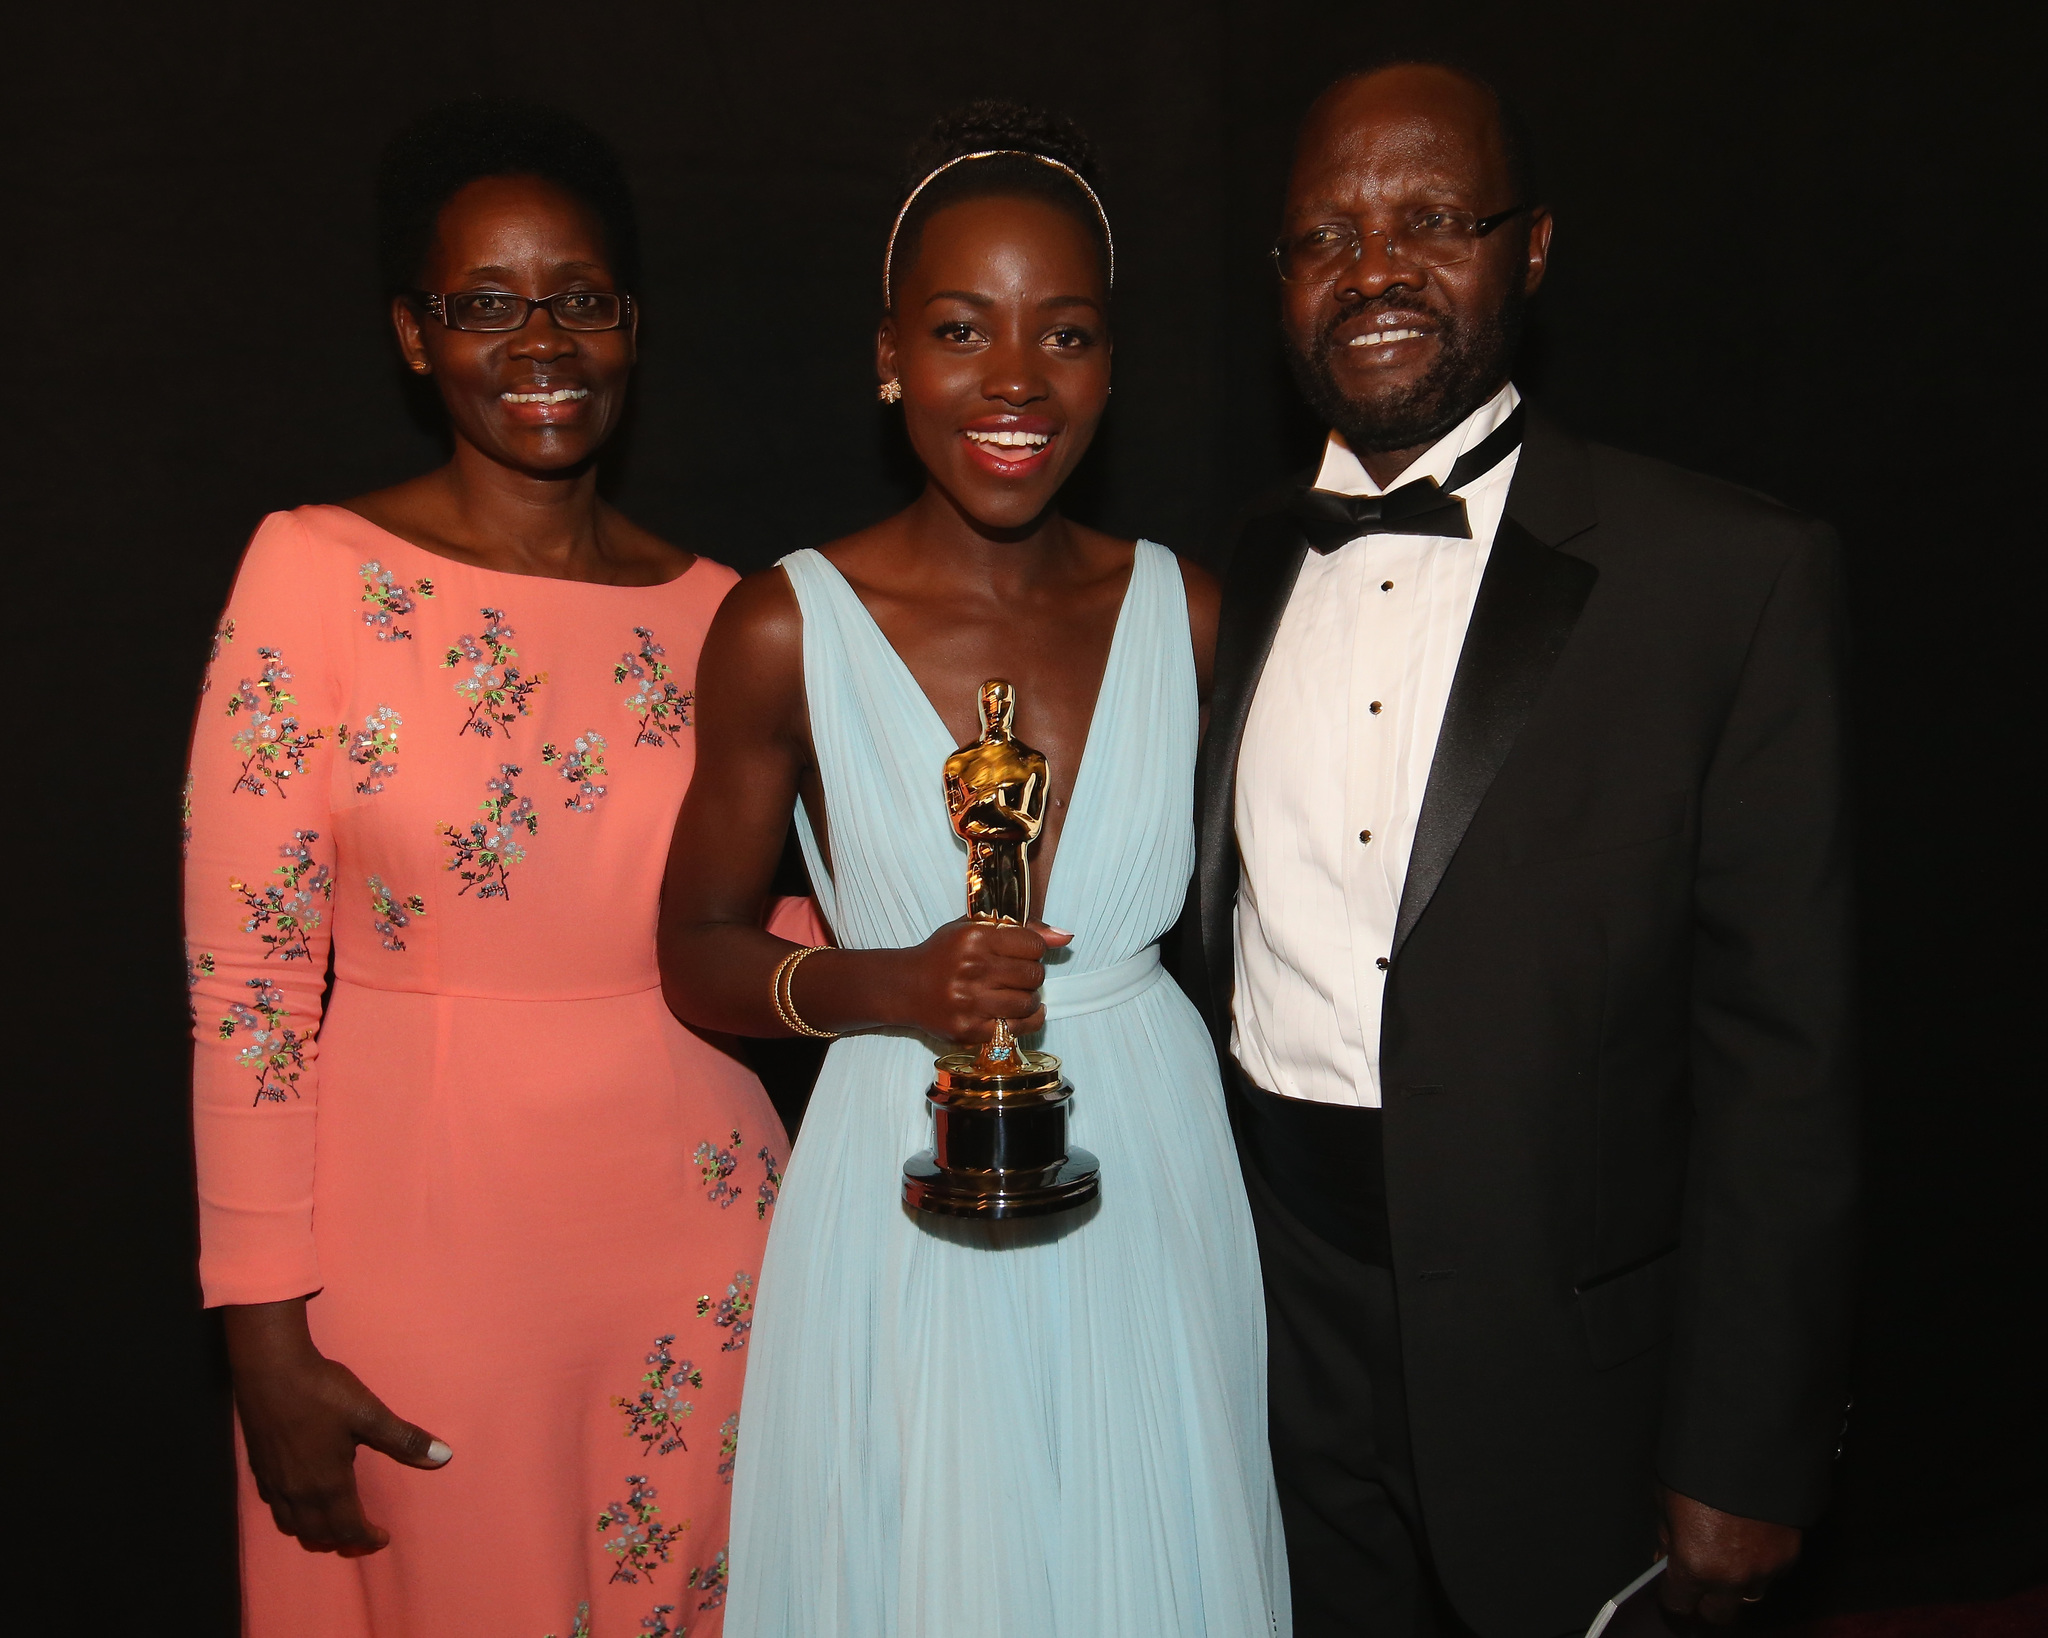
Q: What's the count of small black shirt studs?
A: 4